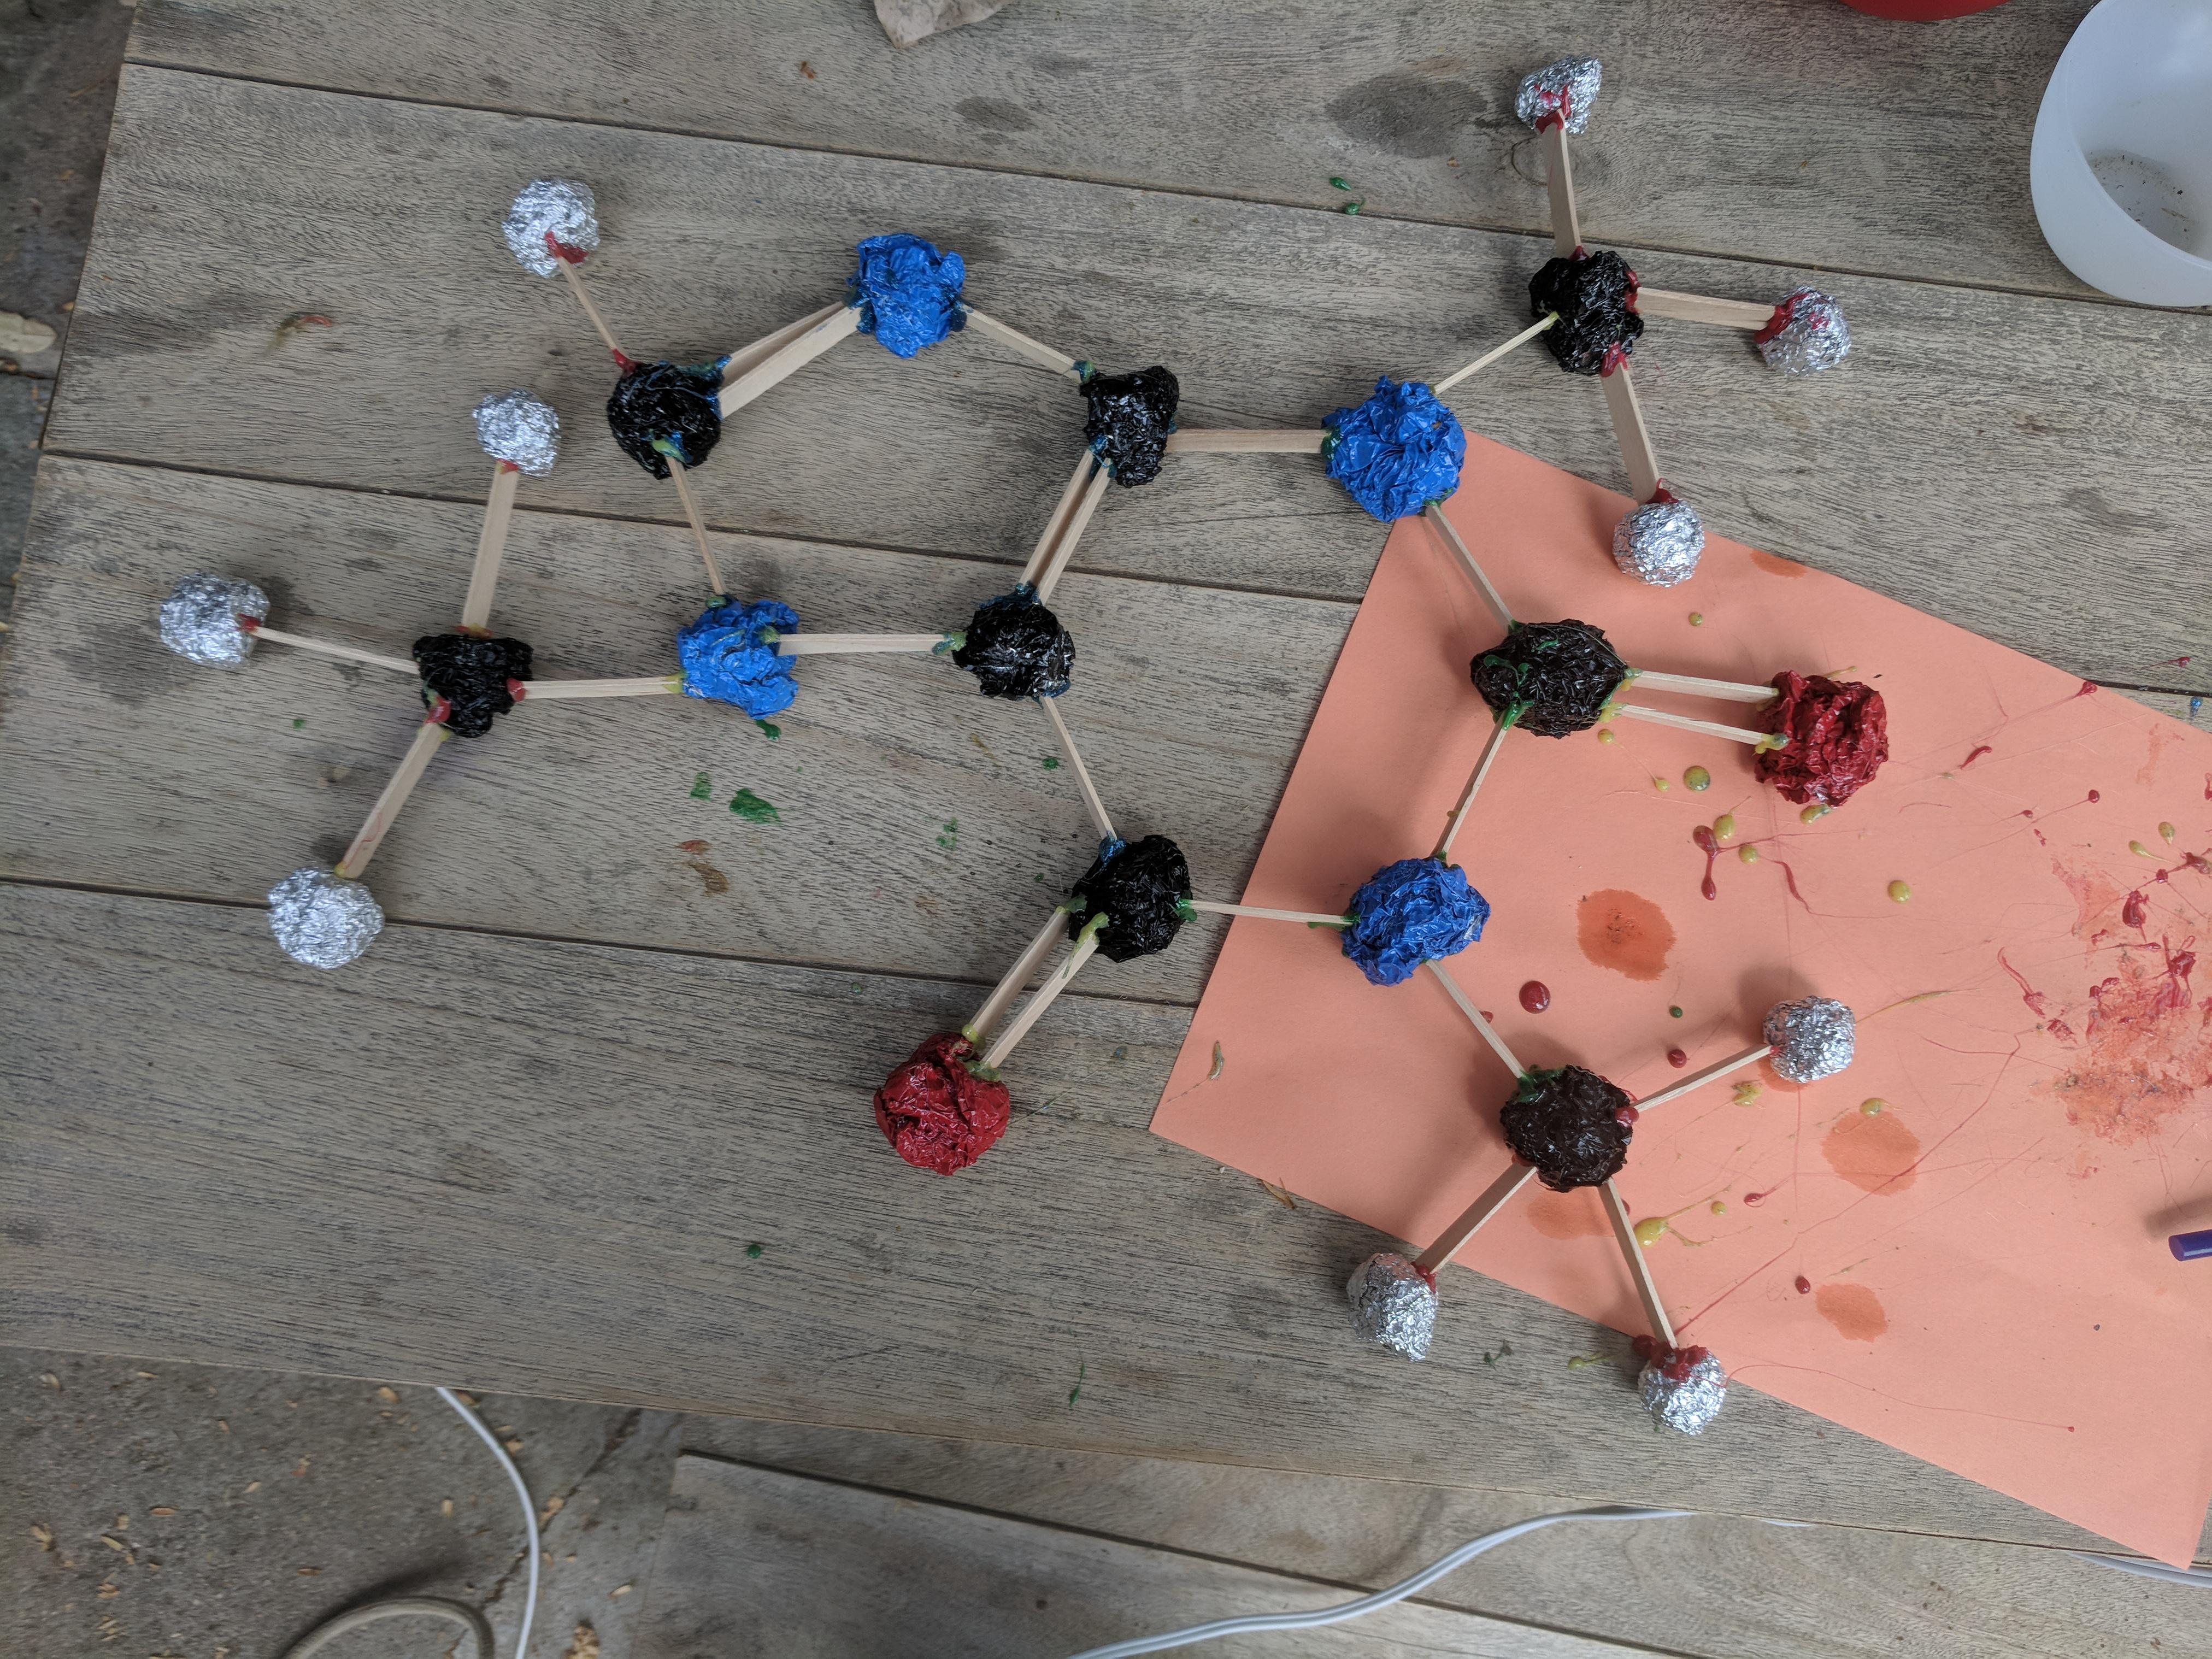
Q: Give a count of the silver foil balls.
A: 10